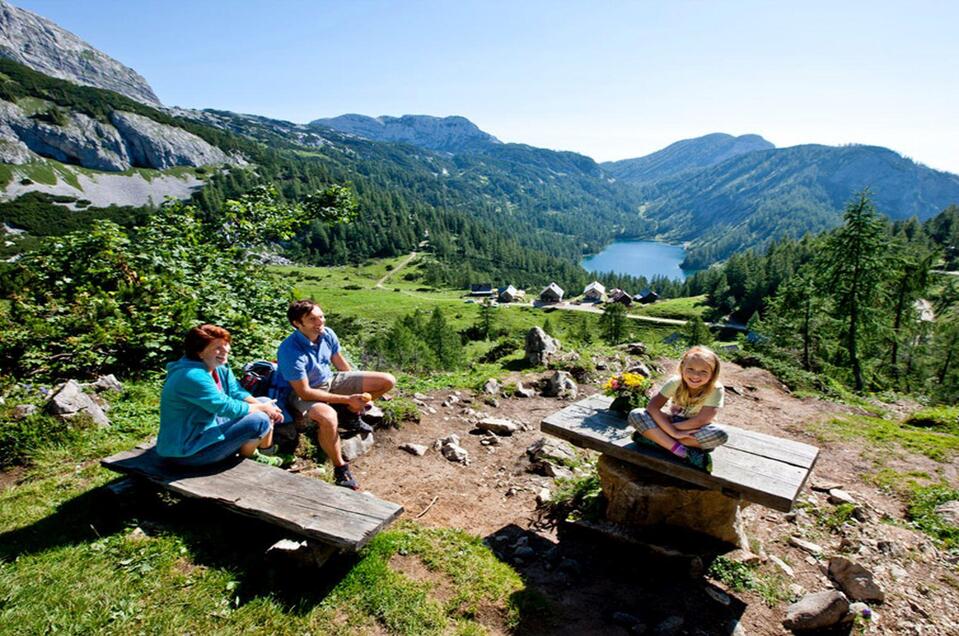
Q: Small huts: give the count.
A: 6